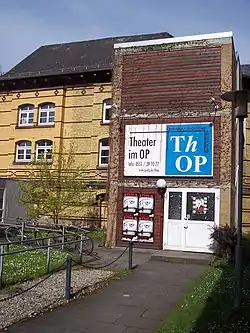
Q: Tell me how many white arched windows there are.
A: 6